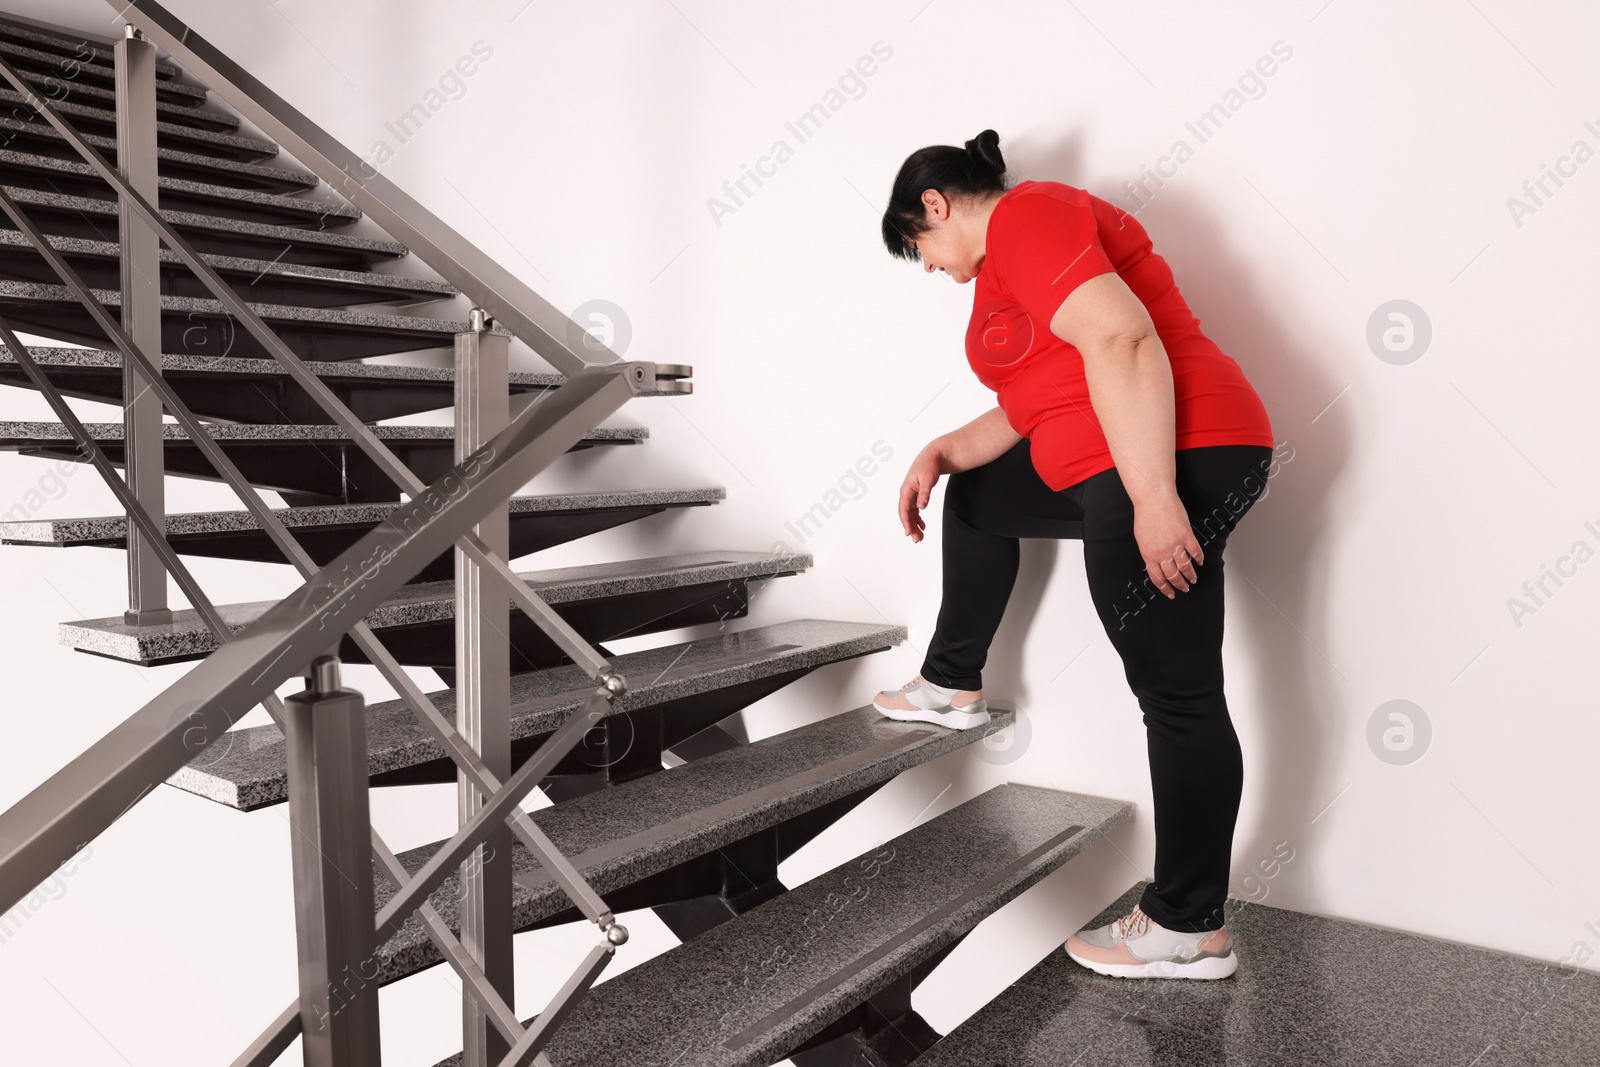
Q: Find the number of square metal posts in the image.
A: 3